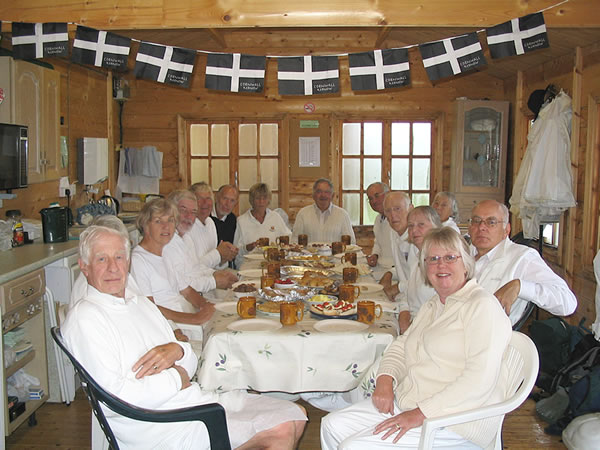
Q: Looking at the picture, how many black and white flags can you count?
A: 8